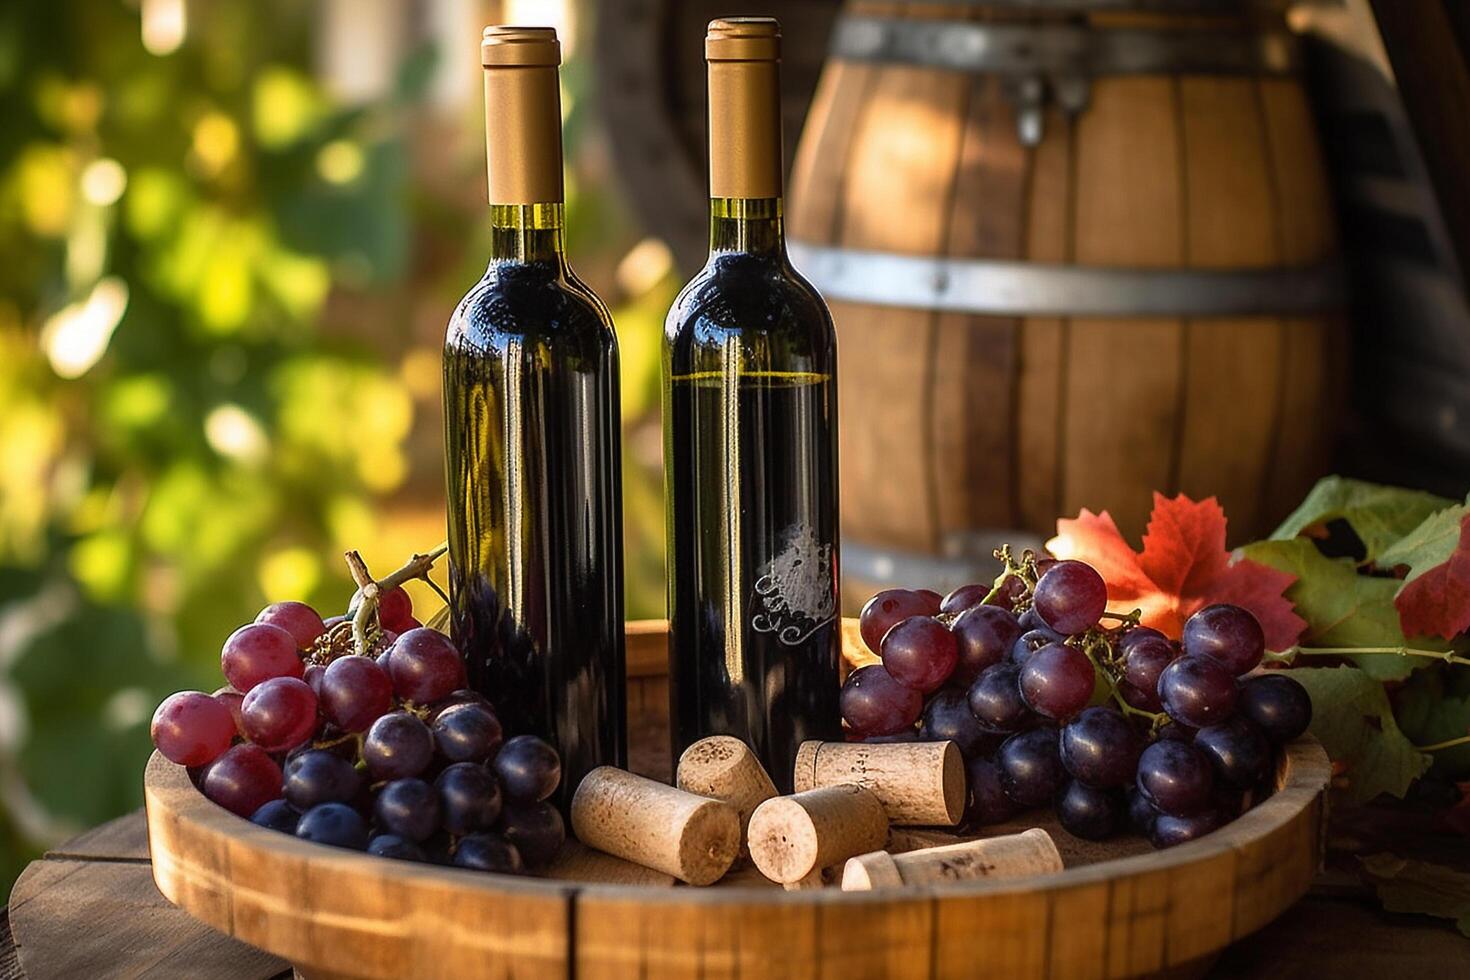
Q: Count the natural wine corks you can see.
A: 5